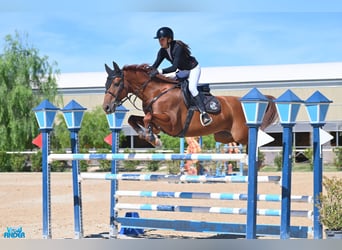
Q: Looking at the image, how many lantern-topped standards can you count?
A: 6